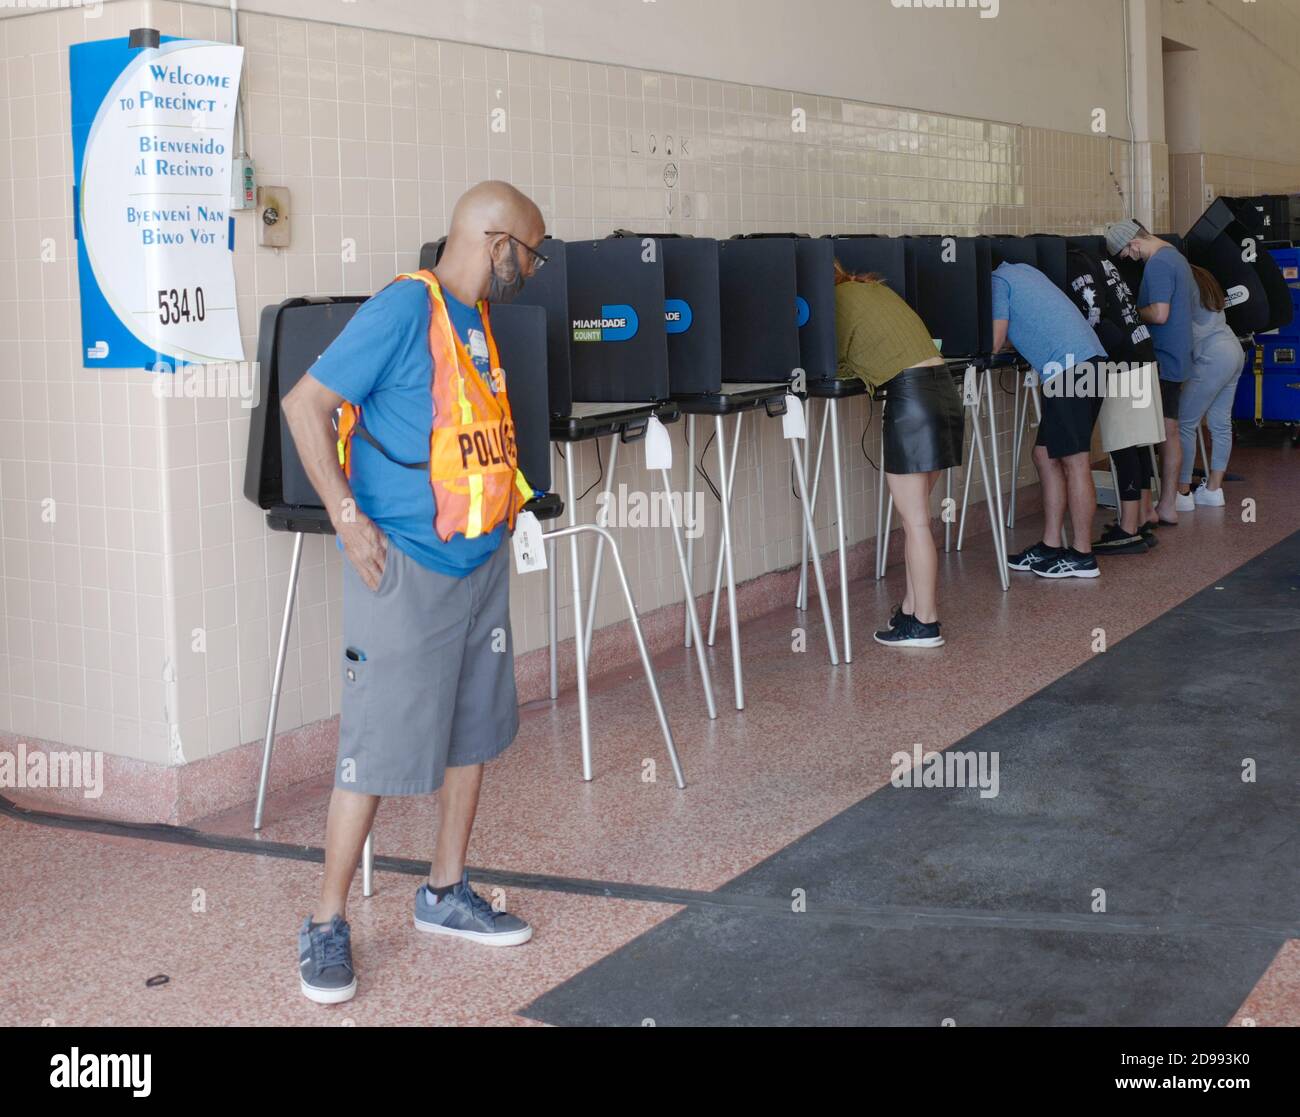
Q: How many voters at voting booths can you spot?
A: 5